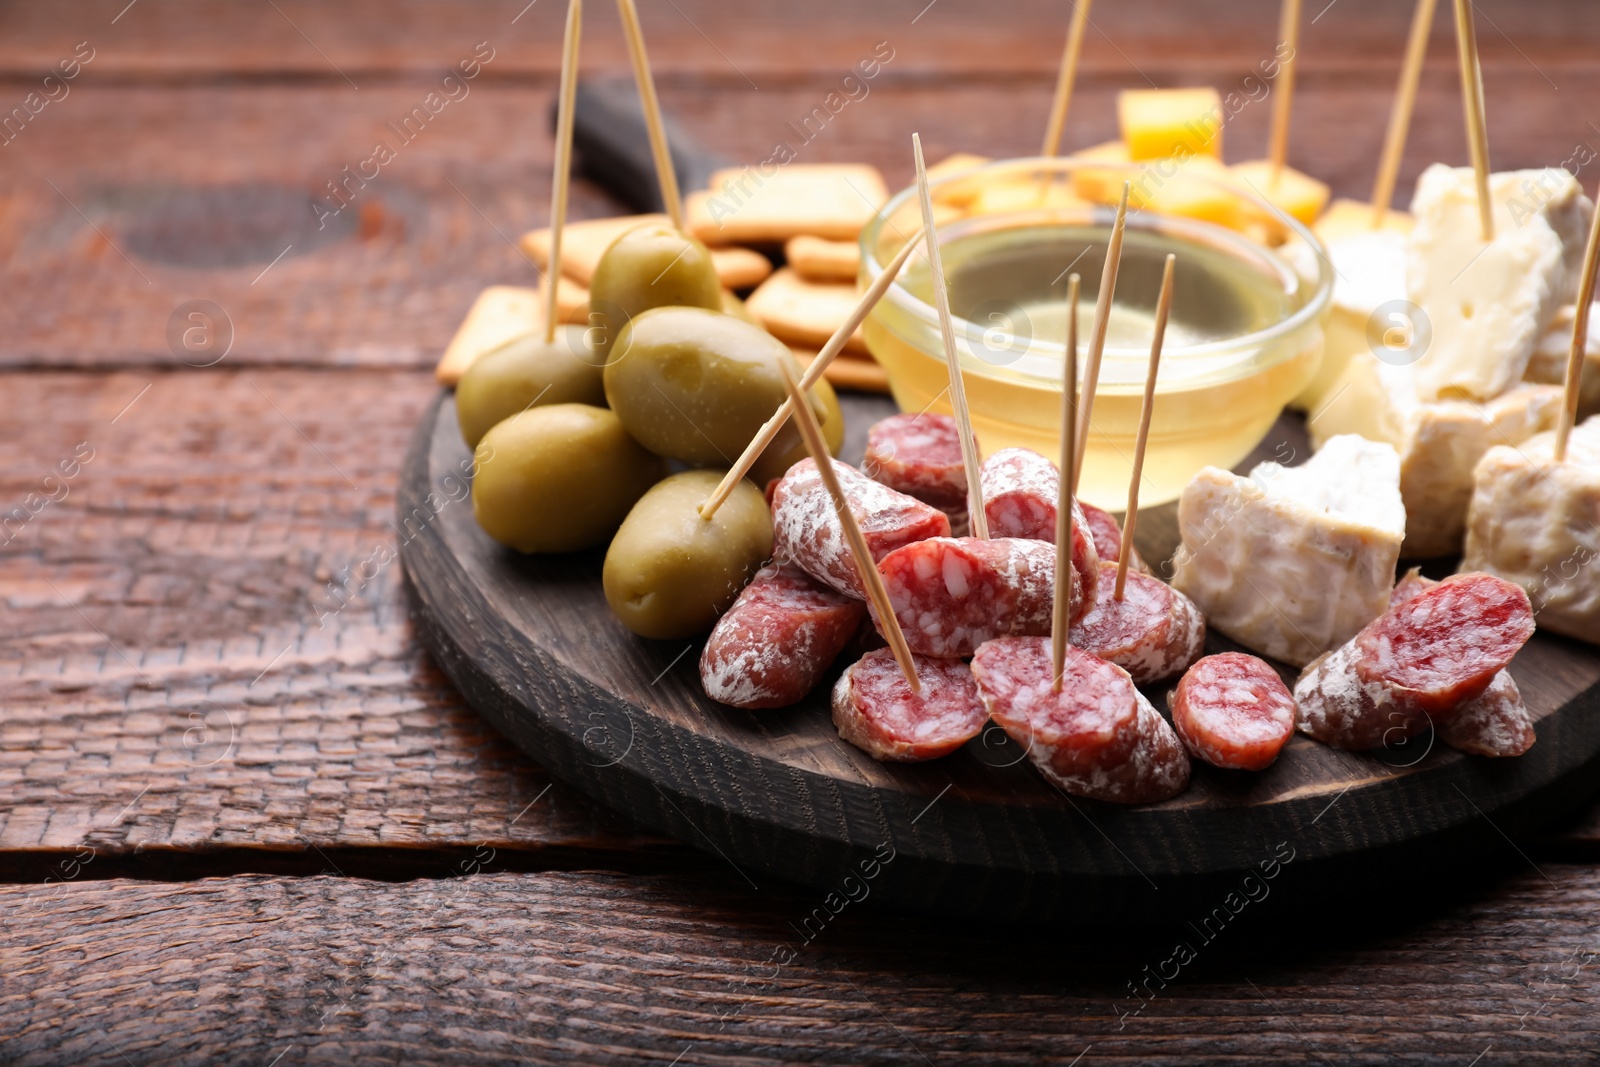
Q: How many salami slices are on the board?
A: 12